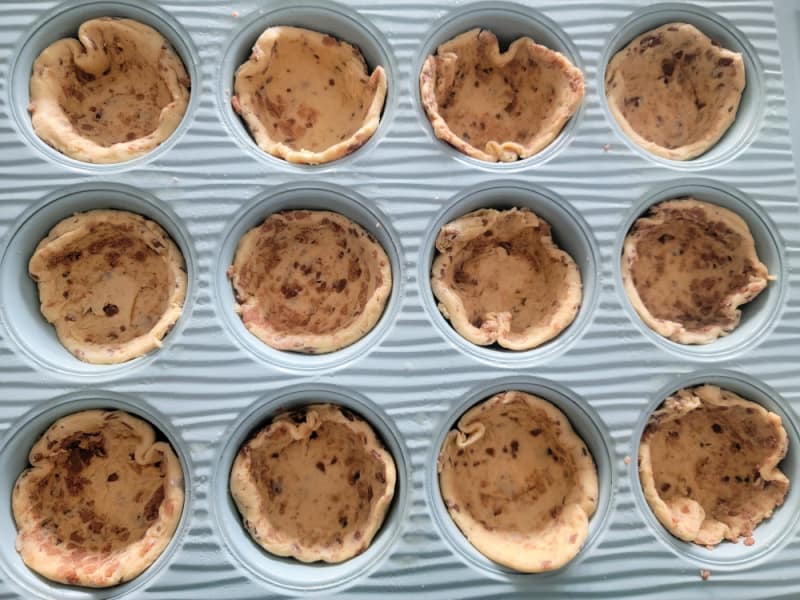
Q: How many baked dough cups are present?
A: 12